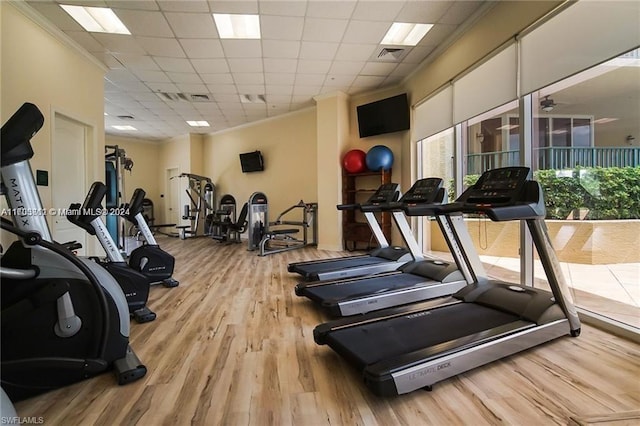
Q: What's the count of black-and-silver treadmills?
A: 3